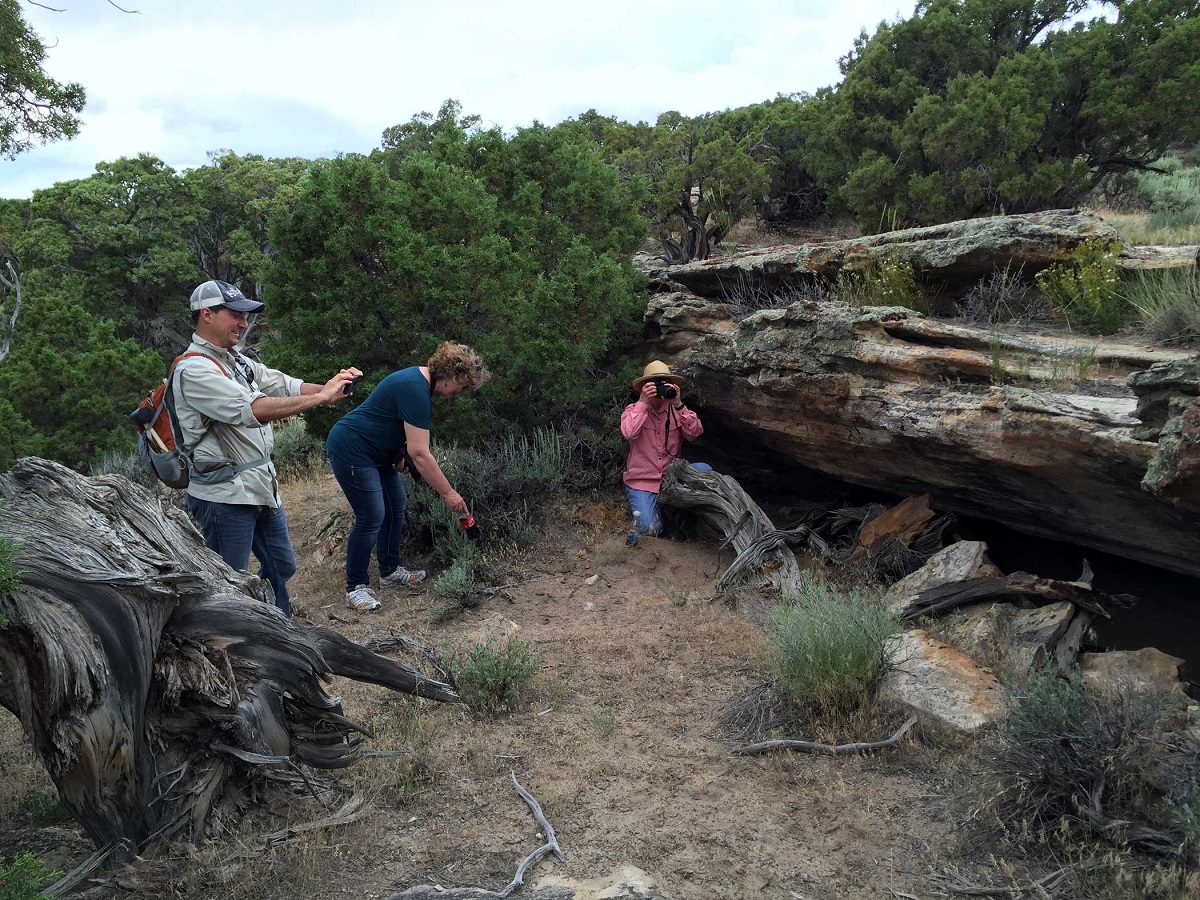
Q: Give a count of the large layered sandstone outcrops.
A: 1